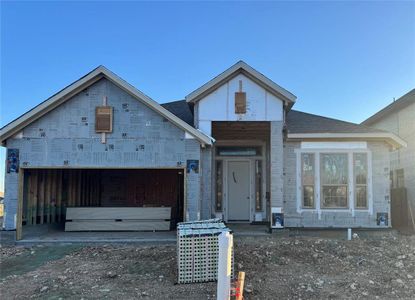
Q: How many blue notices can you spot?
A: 4